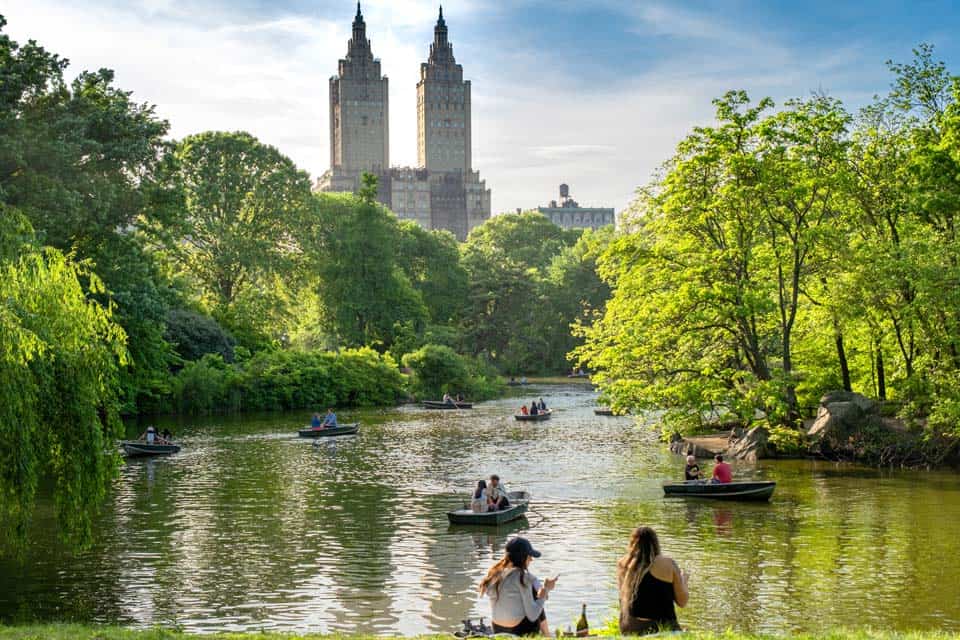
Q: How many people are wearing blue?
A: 2